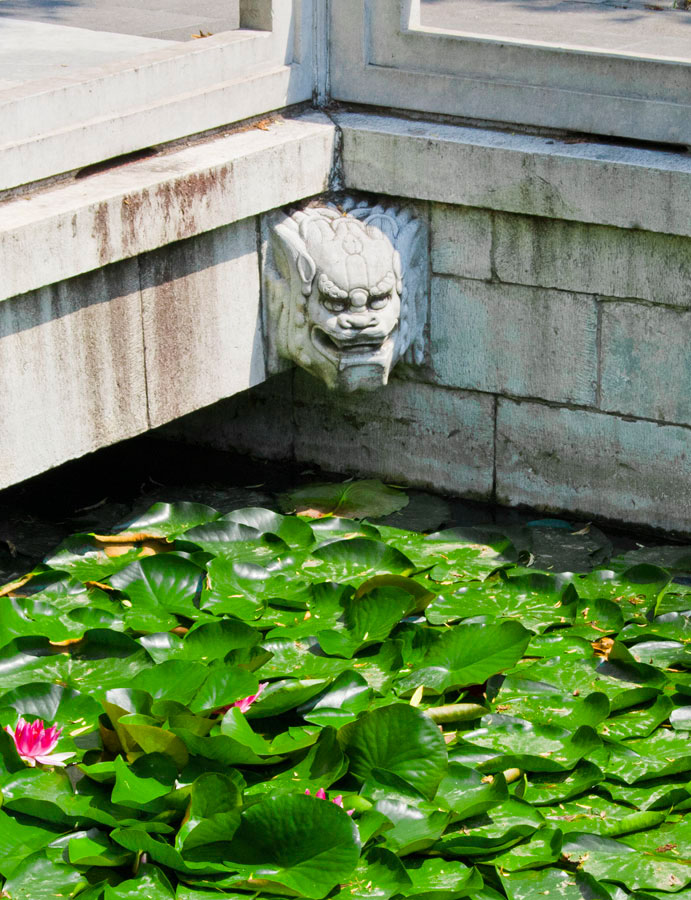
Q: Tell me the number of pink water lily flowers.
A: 3